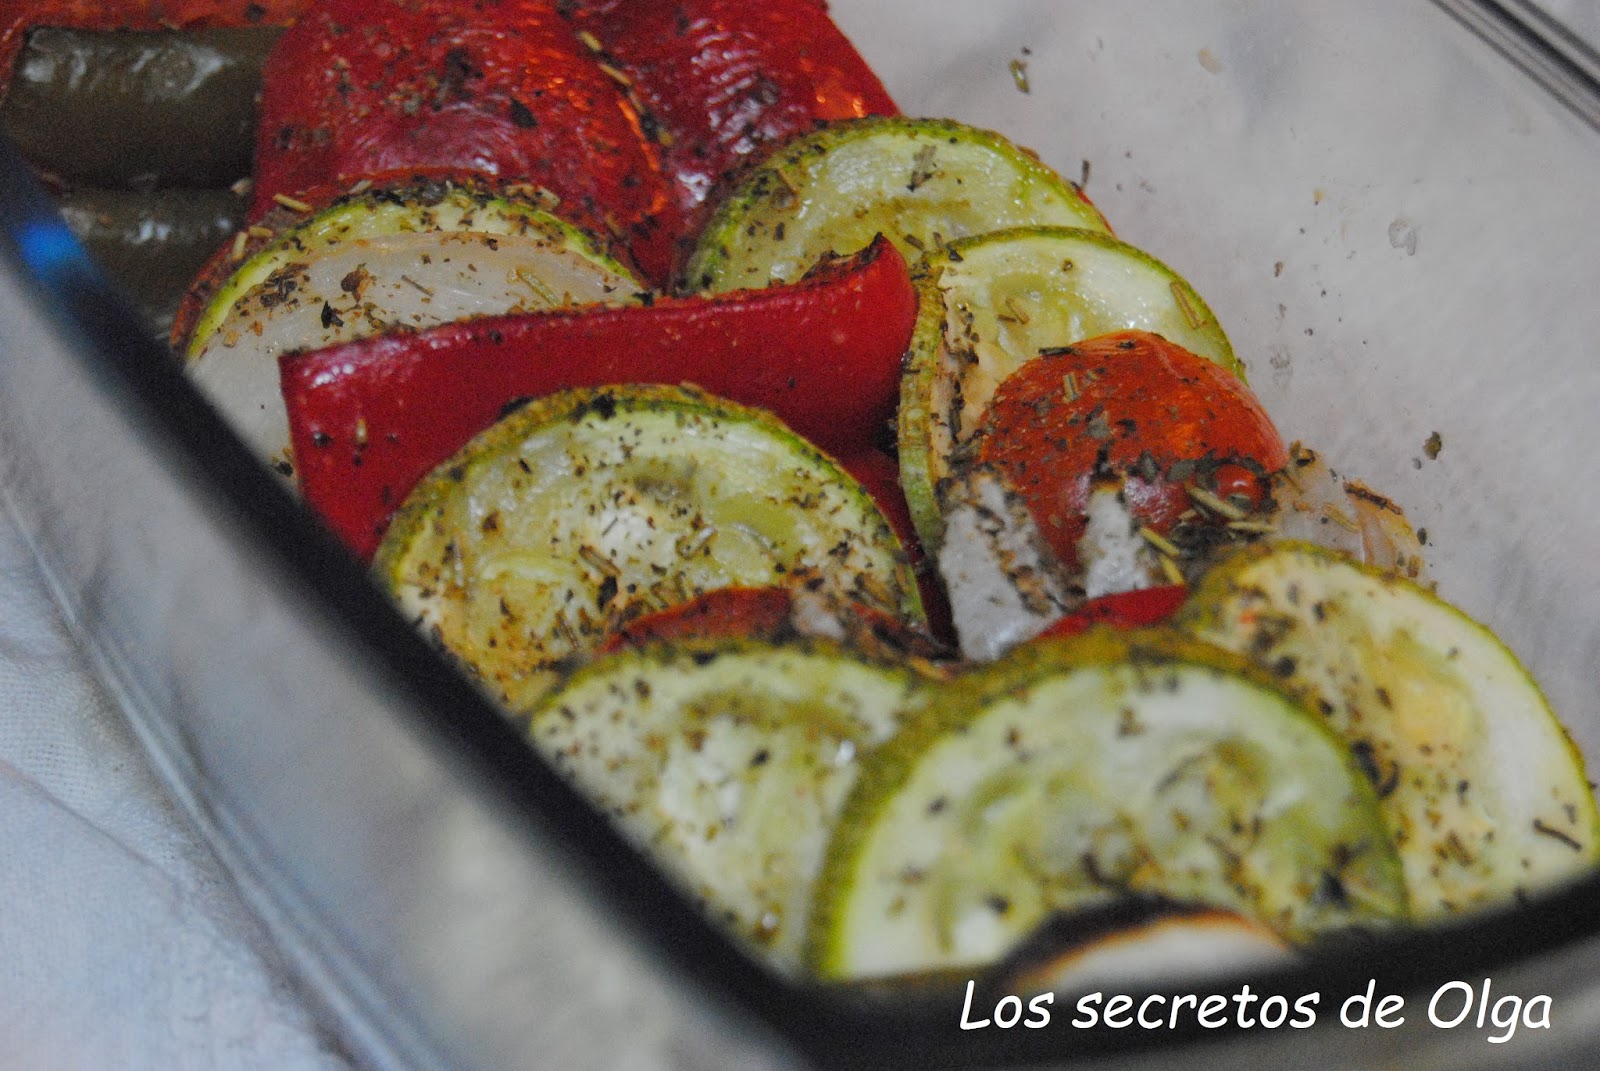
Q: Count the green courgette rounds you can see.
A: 7